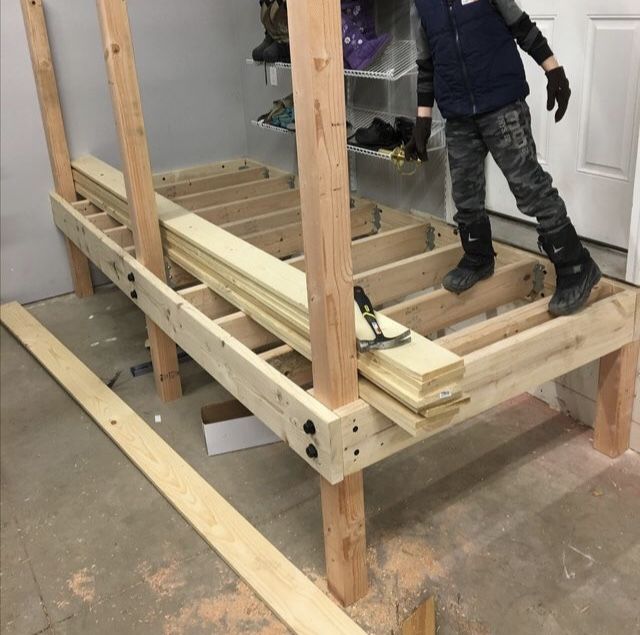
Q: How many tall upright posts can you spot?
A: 3